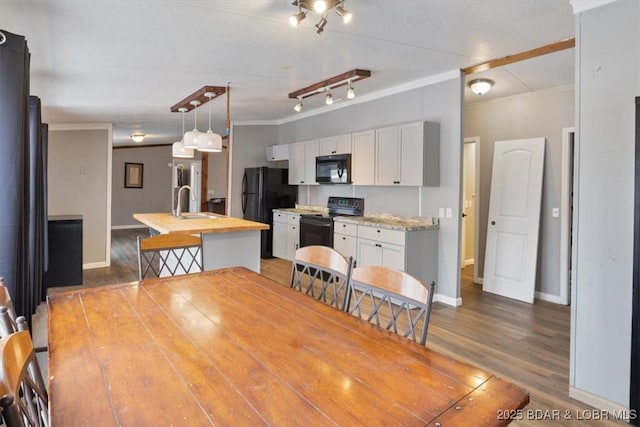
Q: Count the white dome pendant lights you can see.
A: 3